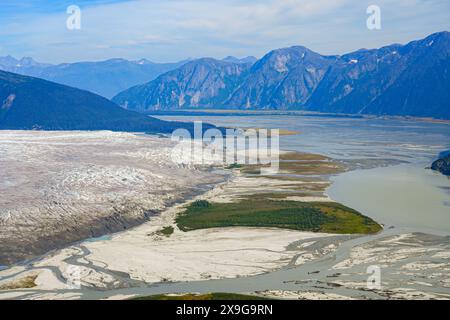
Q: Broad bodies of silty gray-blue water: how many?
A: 1